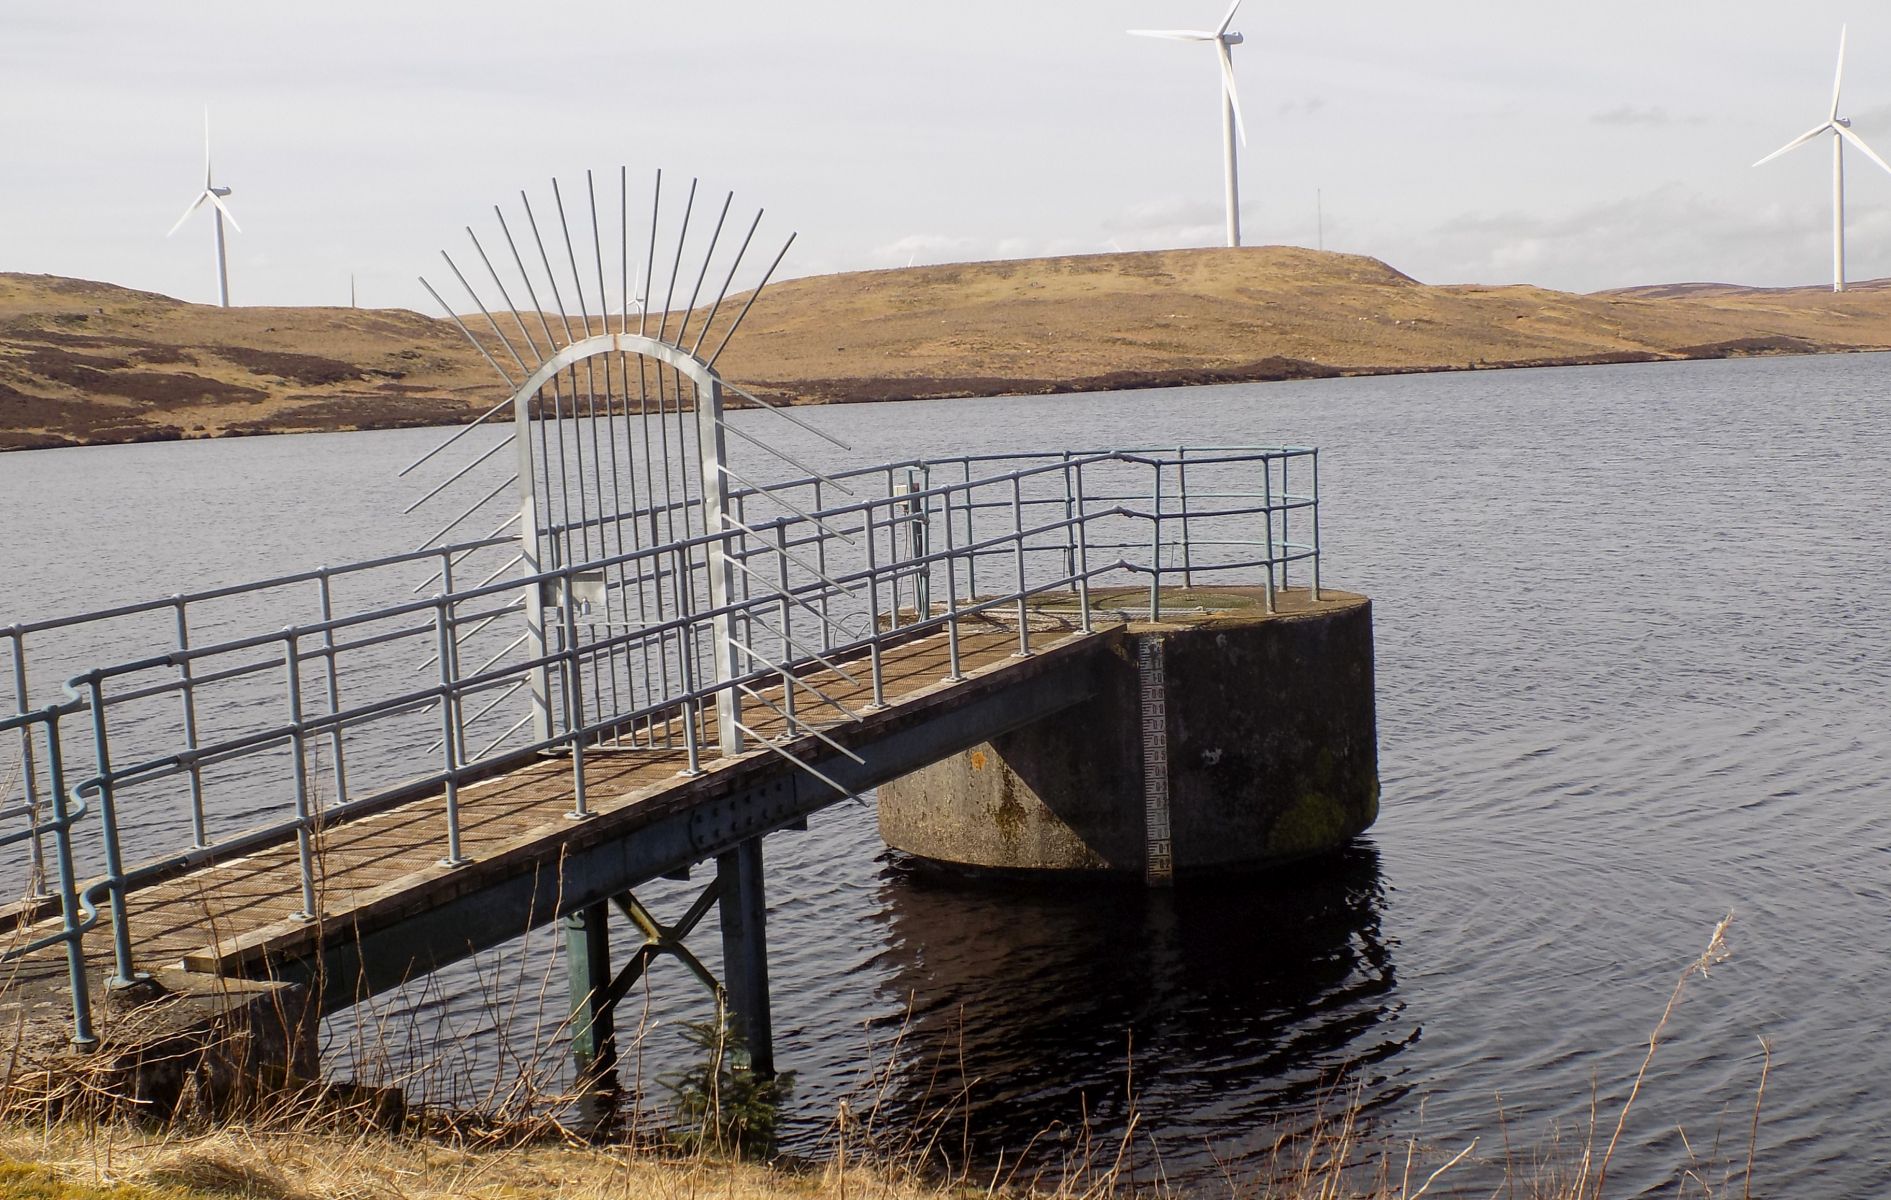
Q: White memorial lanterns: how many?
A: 0